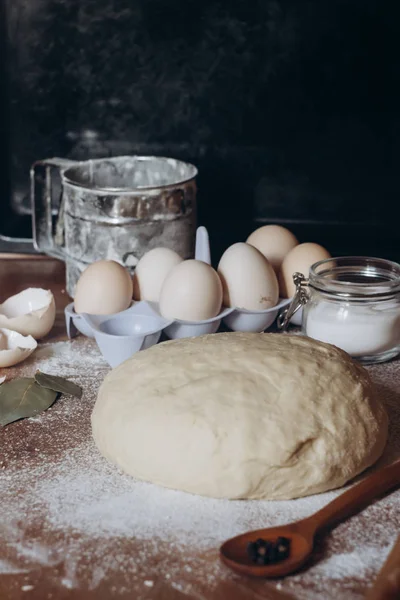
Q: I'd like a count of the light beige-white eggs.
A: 6